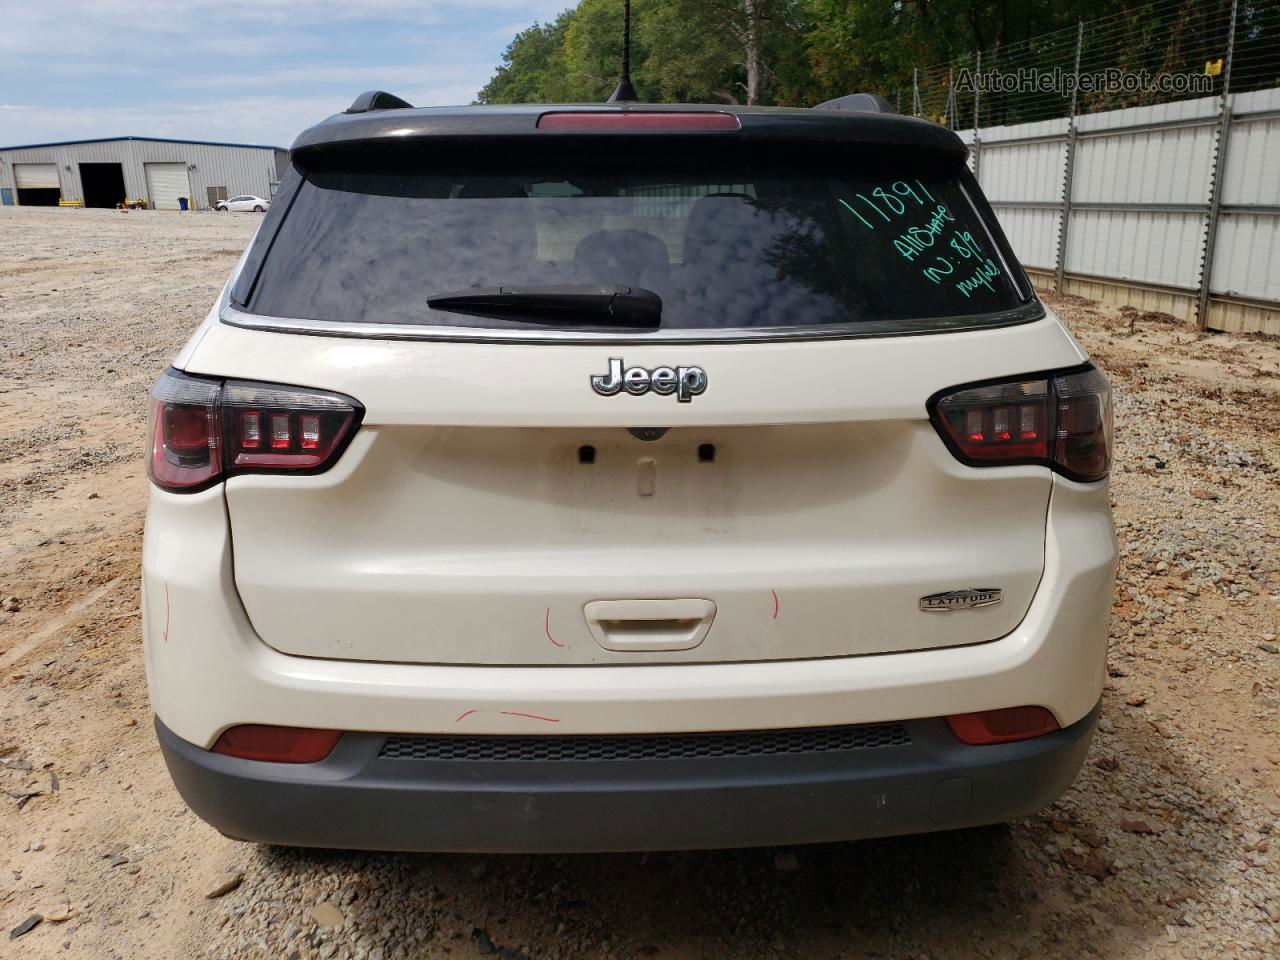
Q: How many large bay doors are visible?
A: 3